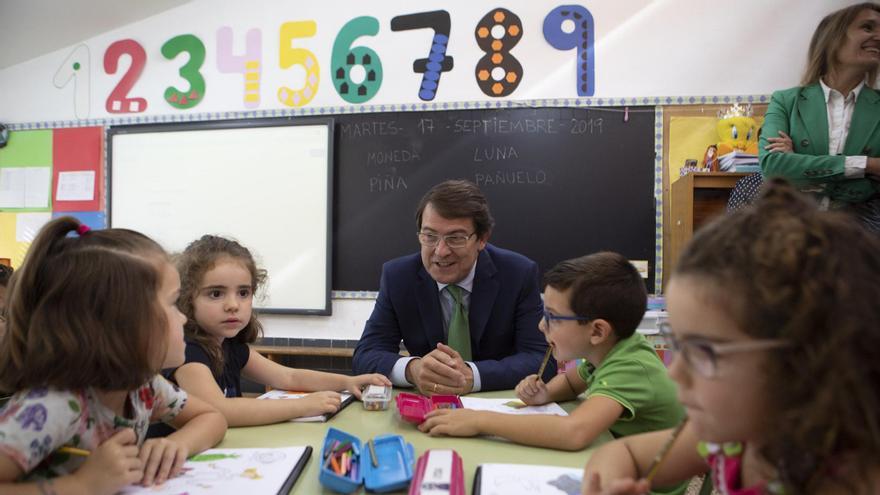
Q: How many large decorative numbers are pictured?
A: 9